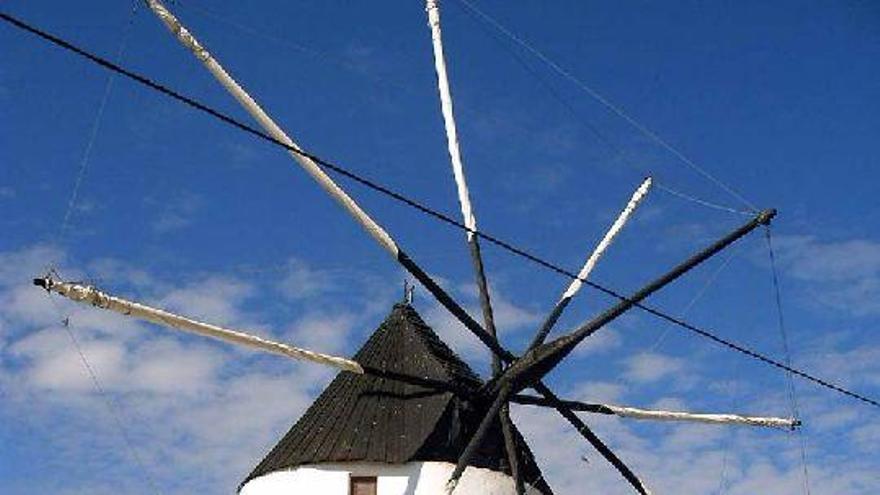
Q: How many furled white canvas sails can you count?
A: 5